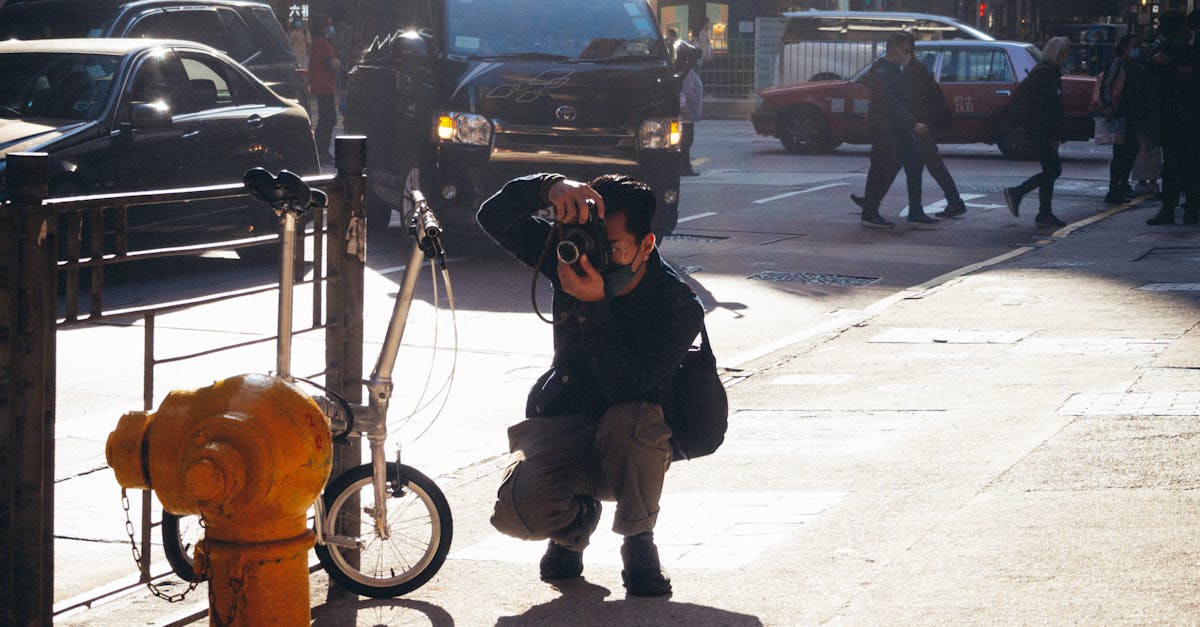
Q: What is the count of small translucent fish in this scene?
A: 0